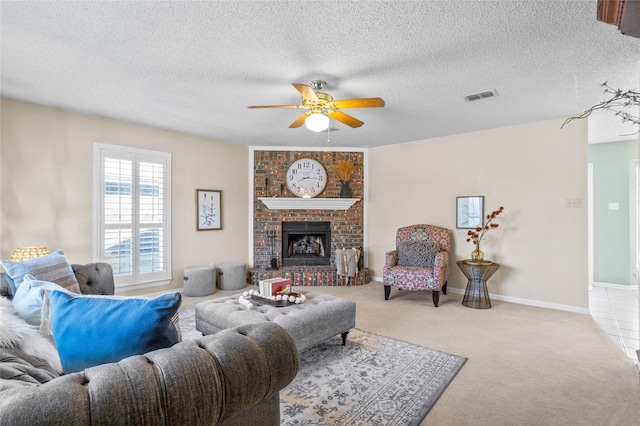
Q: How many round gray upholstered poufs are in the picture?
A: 2